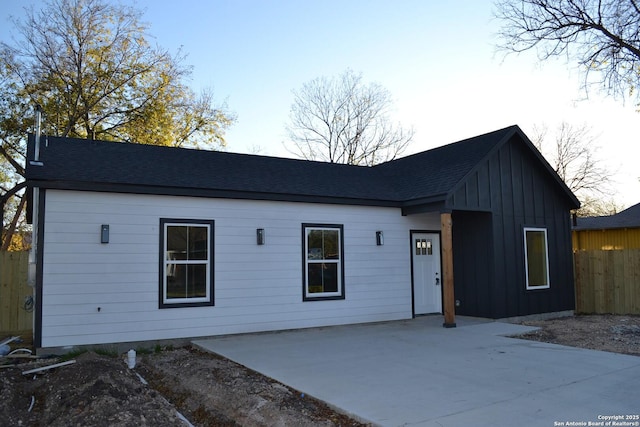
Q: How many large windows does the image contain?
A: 3